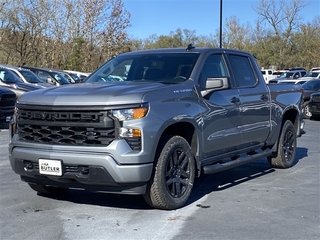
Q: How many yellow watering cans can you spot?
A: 0